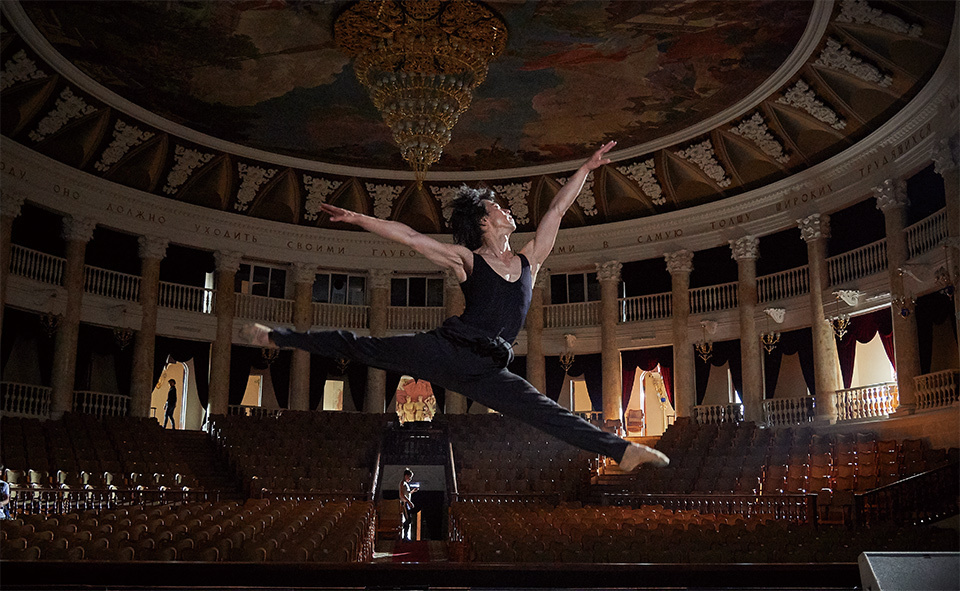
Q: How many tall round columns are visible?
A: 14